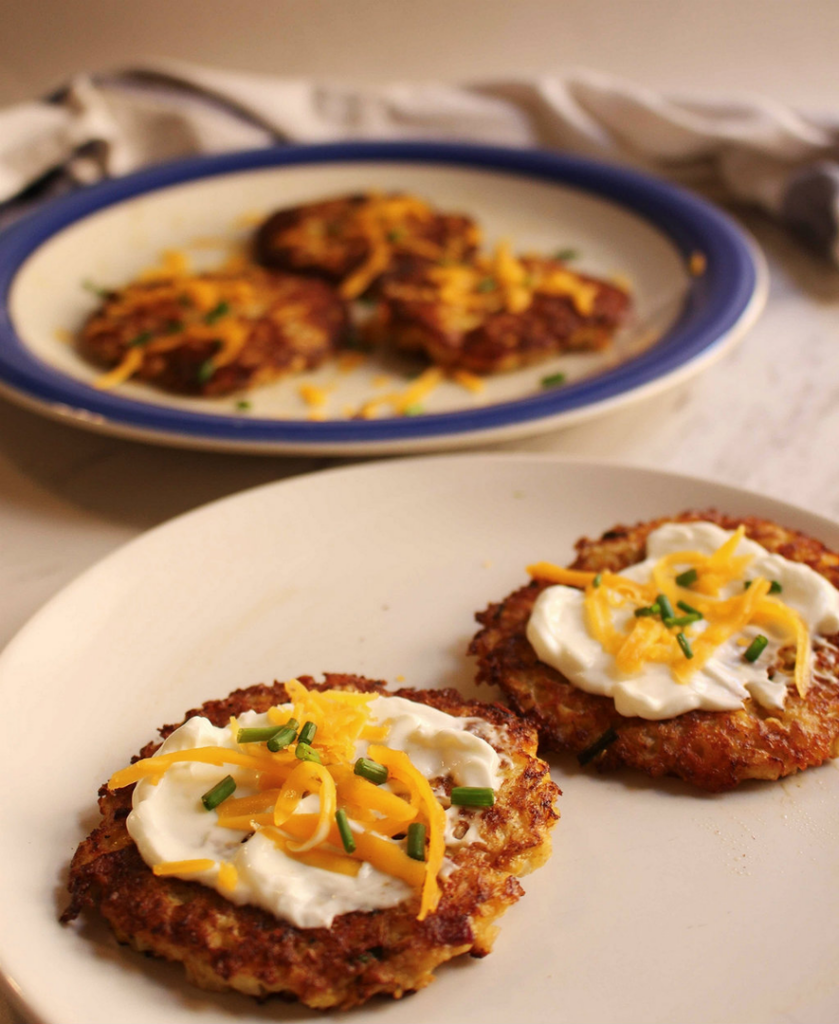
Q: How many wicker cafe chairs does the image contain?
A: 0